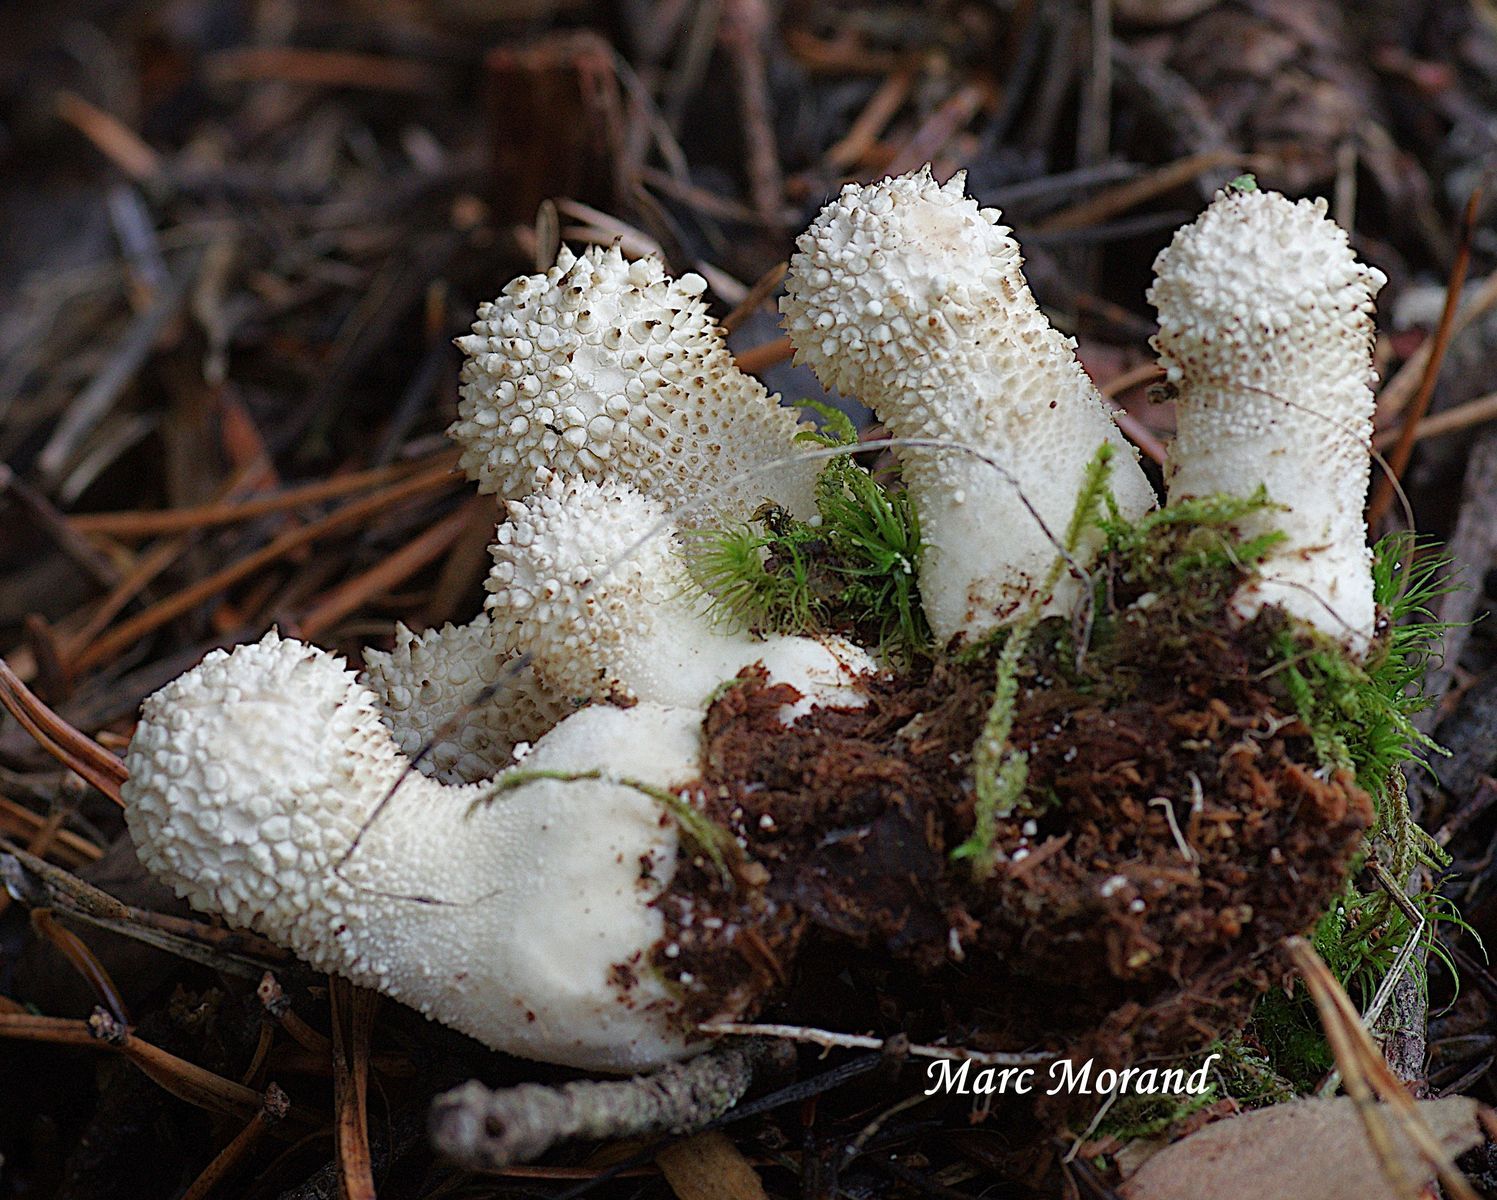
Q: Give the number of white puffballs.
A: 6